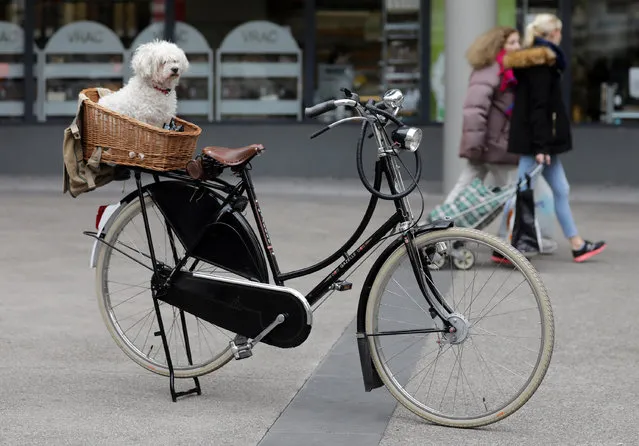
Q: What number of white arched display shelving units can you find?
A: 4